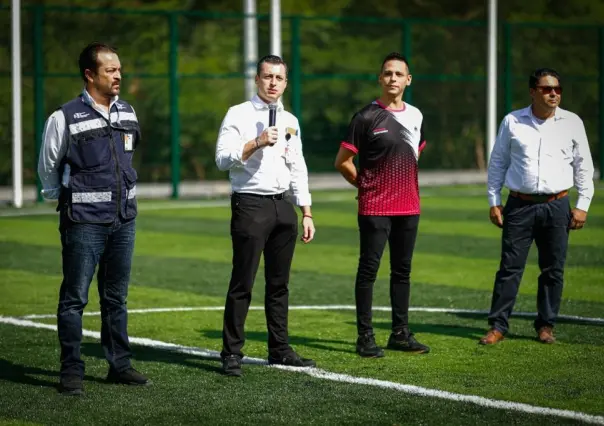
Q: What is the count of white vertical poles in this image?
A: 4